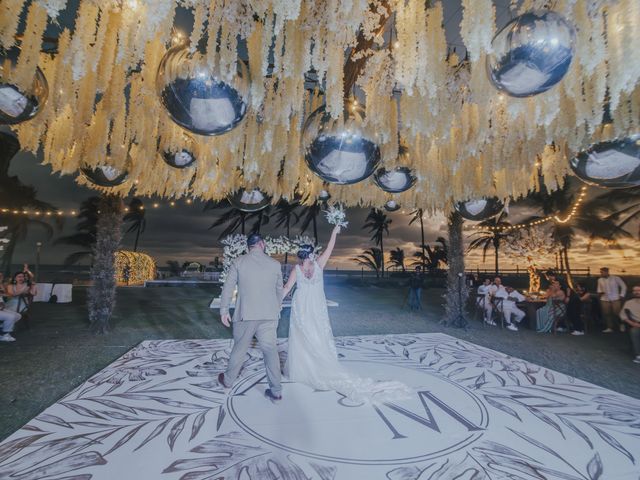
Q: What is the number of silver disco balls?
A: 12